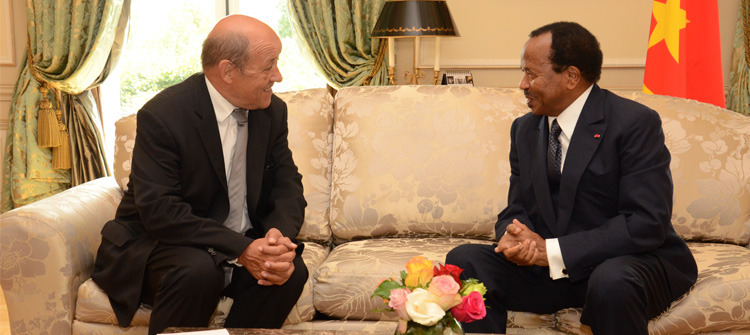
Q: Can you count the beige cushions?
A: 6